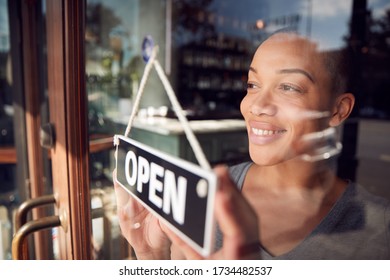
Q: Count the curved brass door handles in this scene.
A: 2